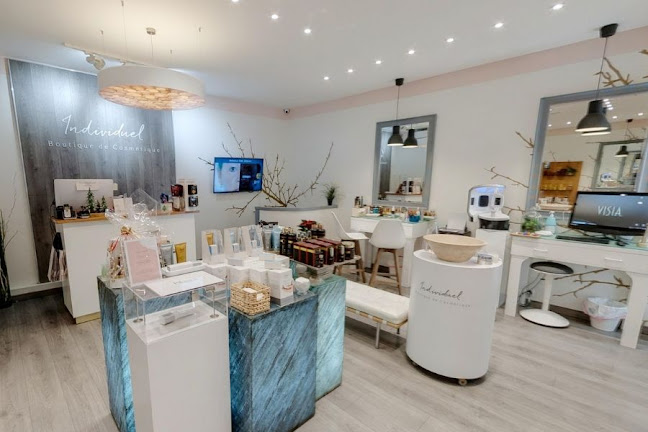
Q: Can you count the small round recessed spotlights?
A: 10